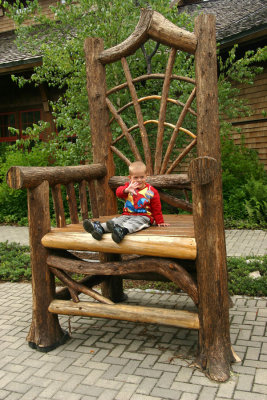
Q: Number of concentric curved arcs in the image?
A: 3